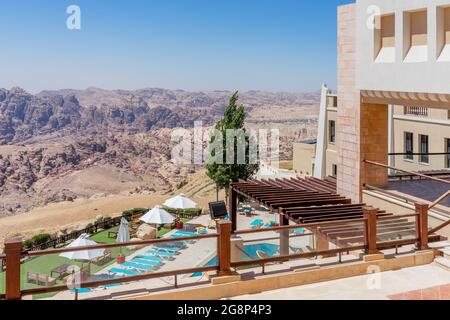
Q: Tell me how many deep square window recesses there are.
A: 3